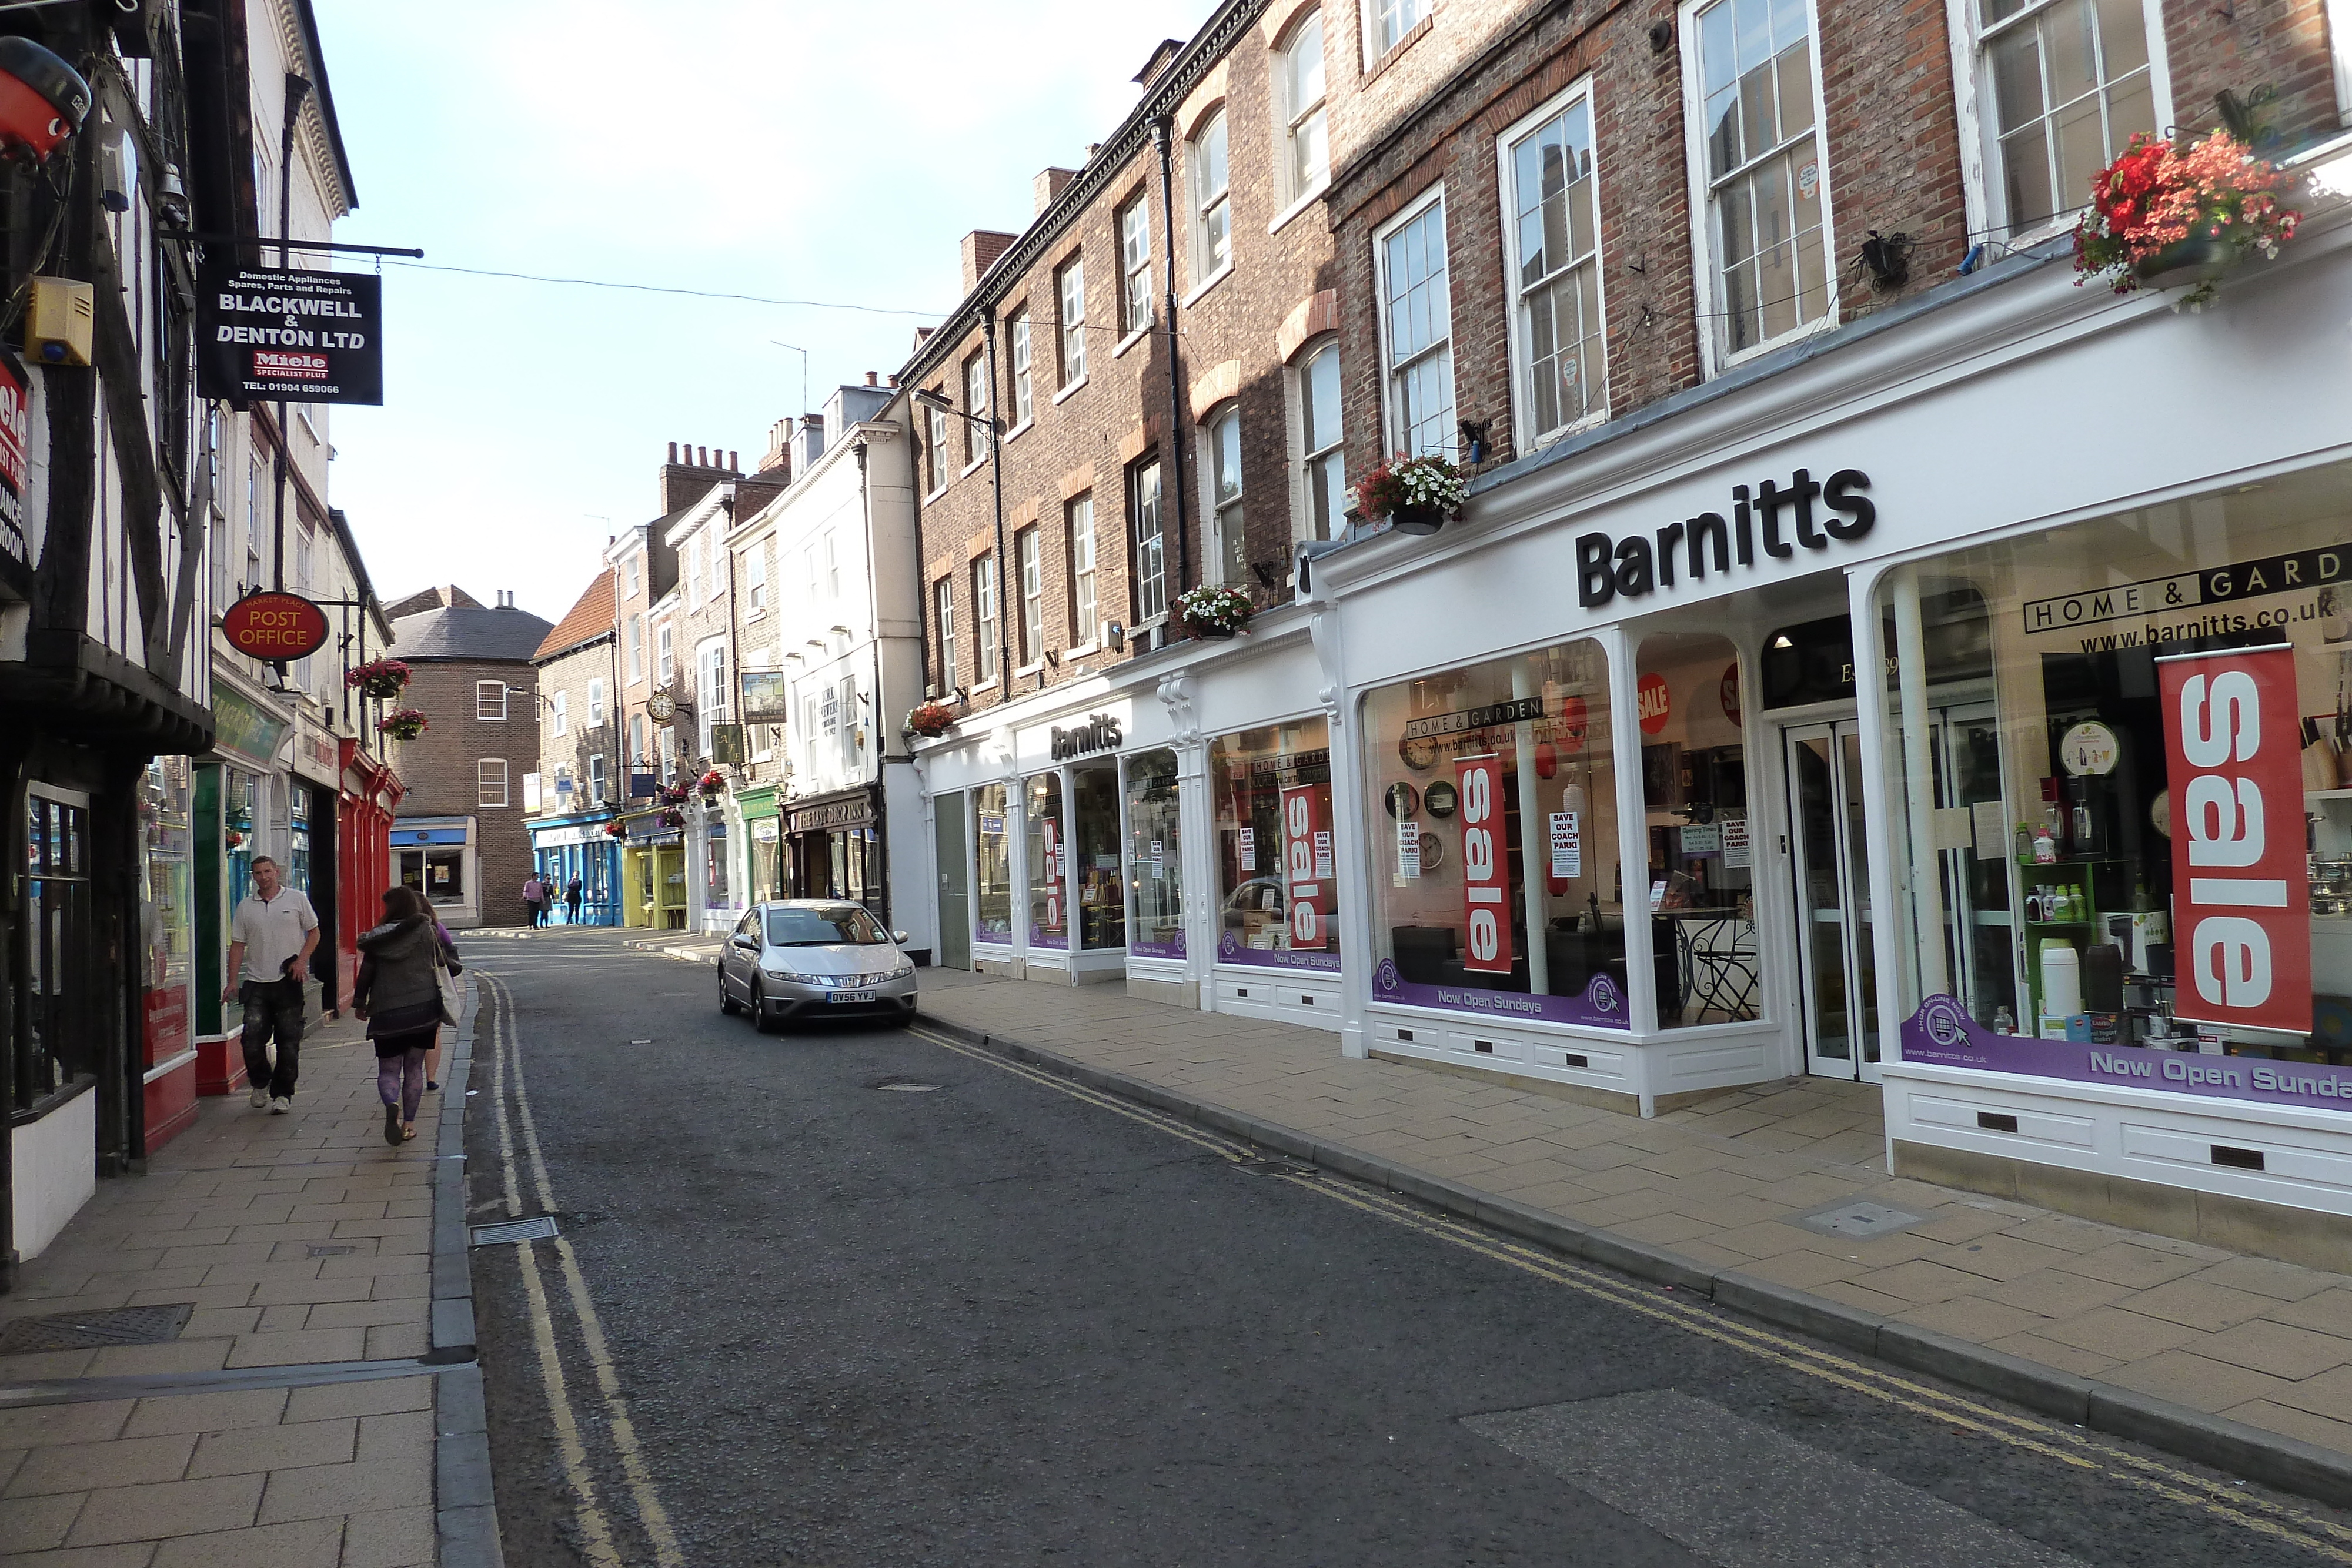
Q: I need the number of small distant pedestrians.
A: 3